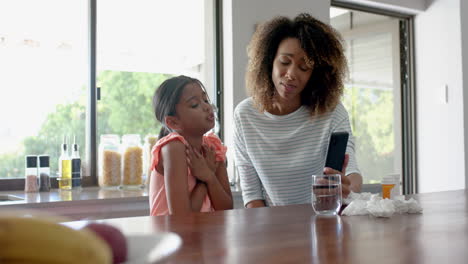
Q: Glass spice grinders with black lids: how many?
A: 2